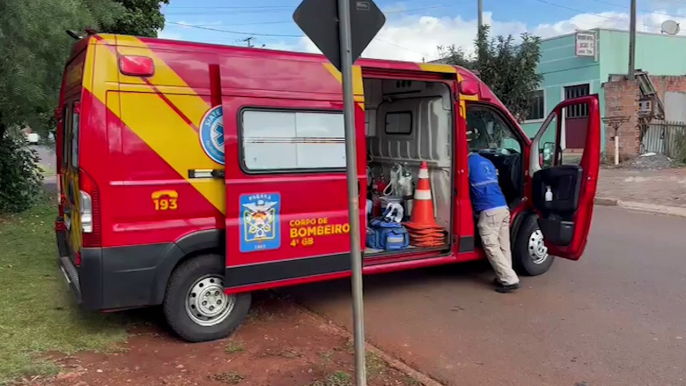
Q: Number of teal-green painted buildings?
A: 1